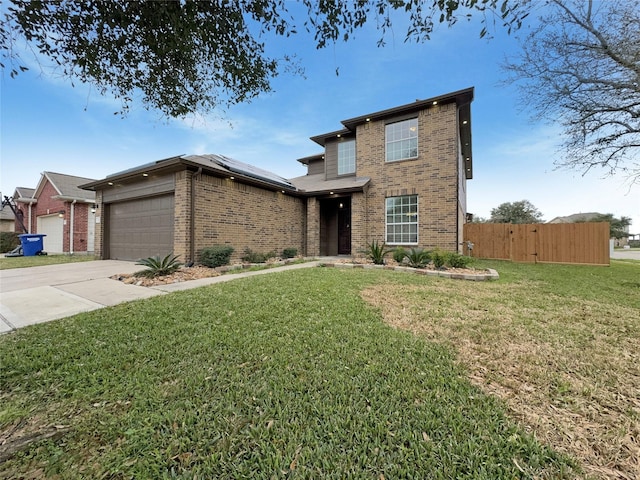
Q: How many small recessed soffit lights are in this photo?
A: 13